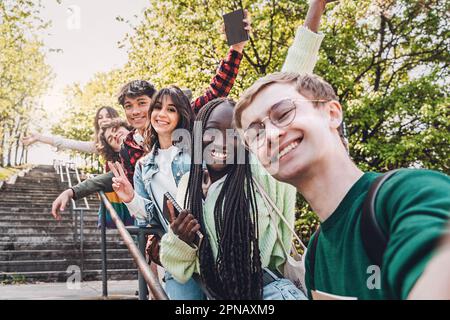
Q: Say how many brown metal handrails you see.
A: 1